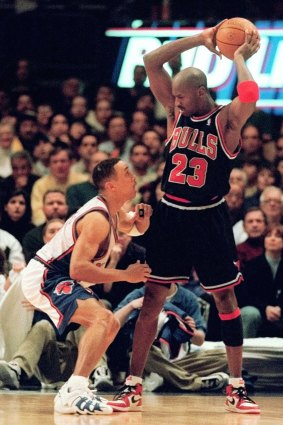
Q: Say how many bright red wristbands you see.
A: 1